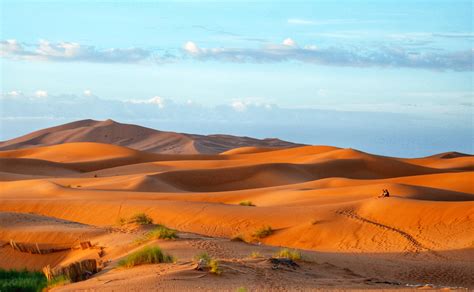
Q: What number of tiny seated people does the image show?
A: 2